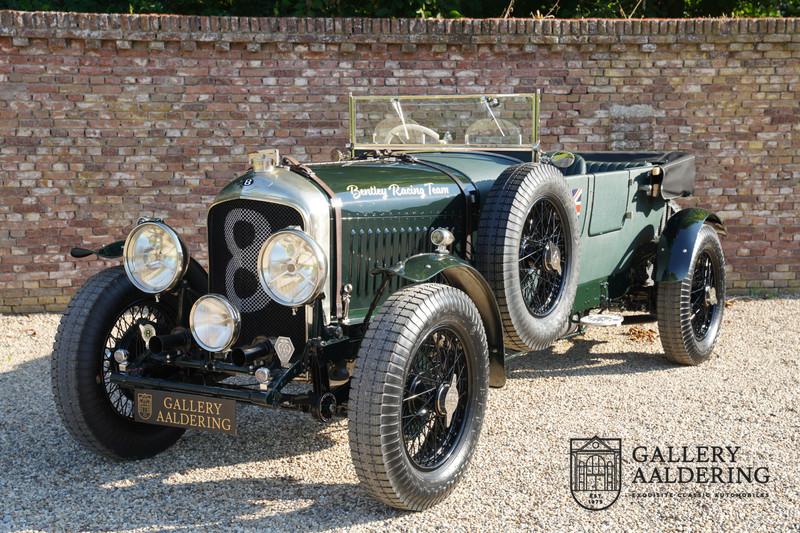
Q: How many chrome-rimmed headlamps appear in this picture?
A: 3